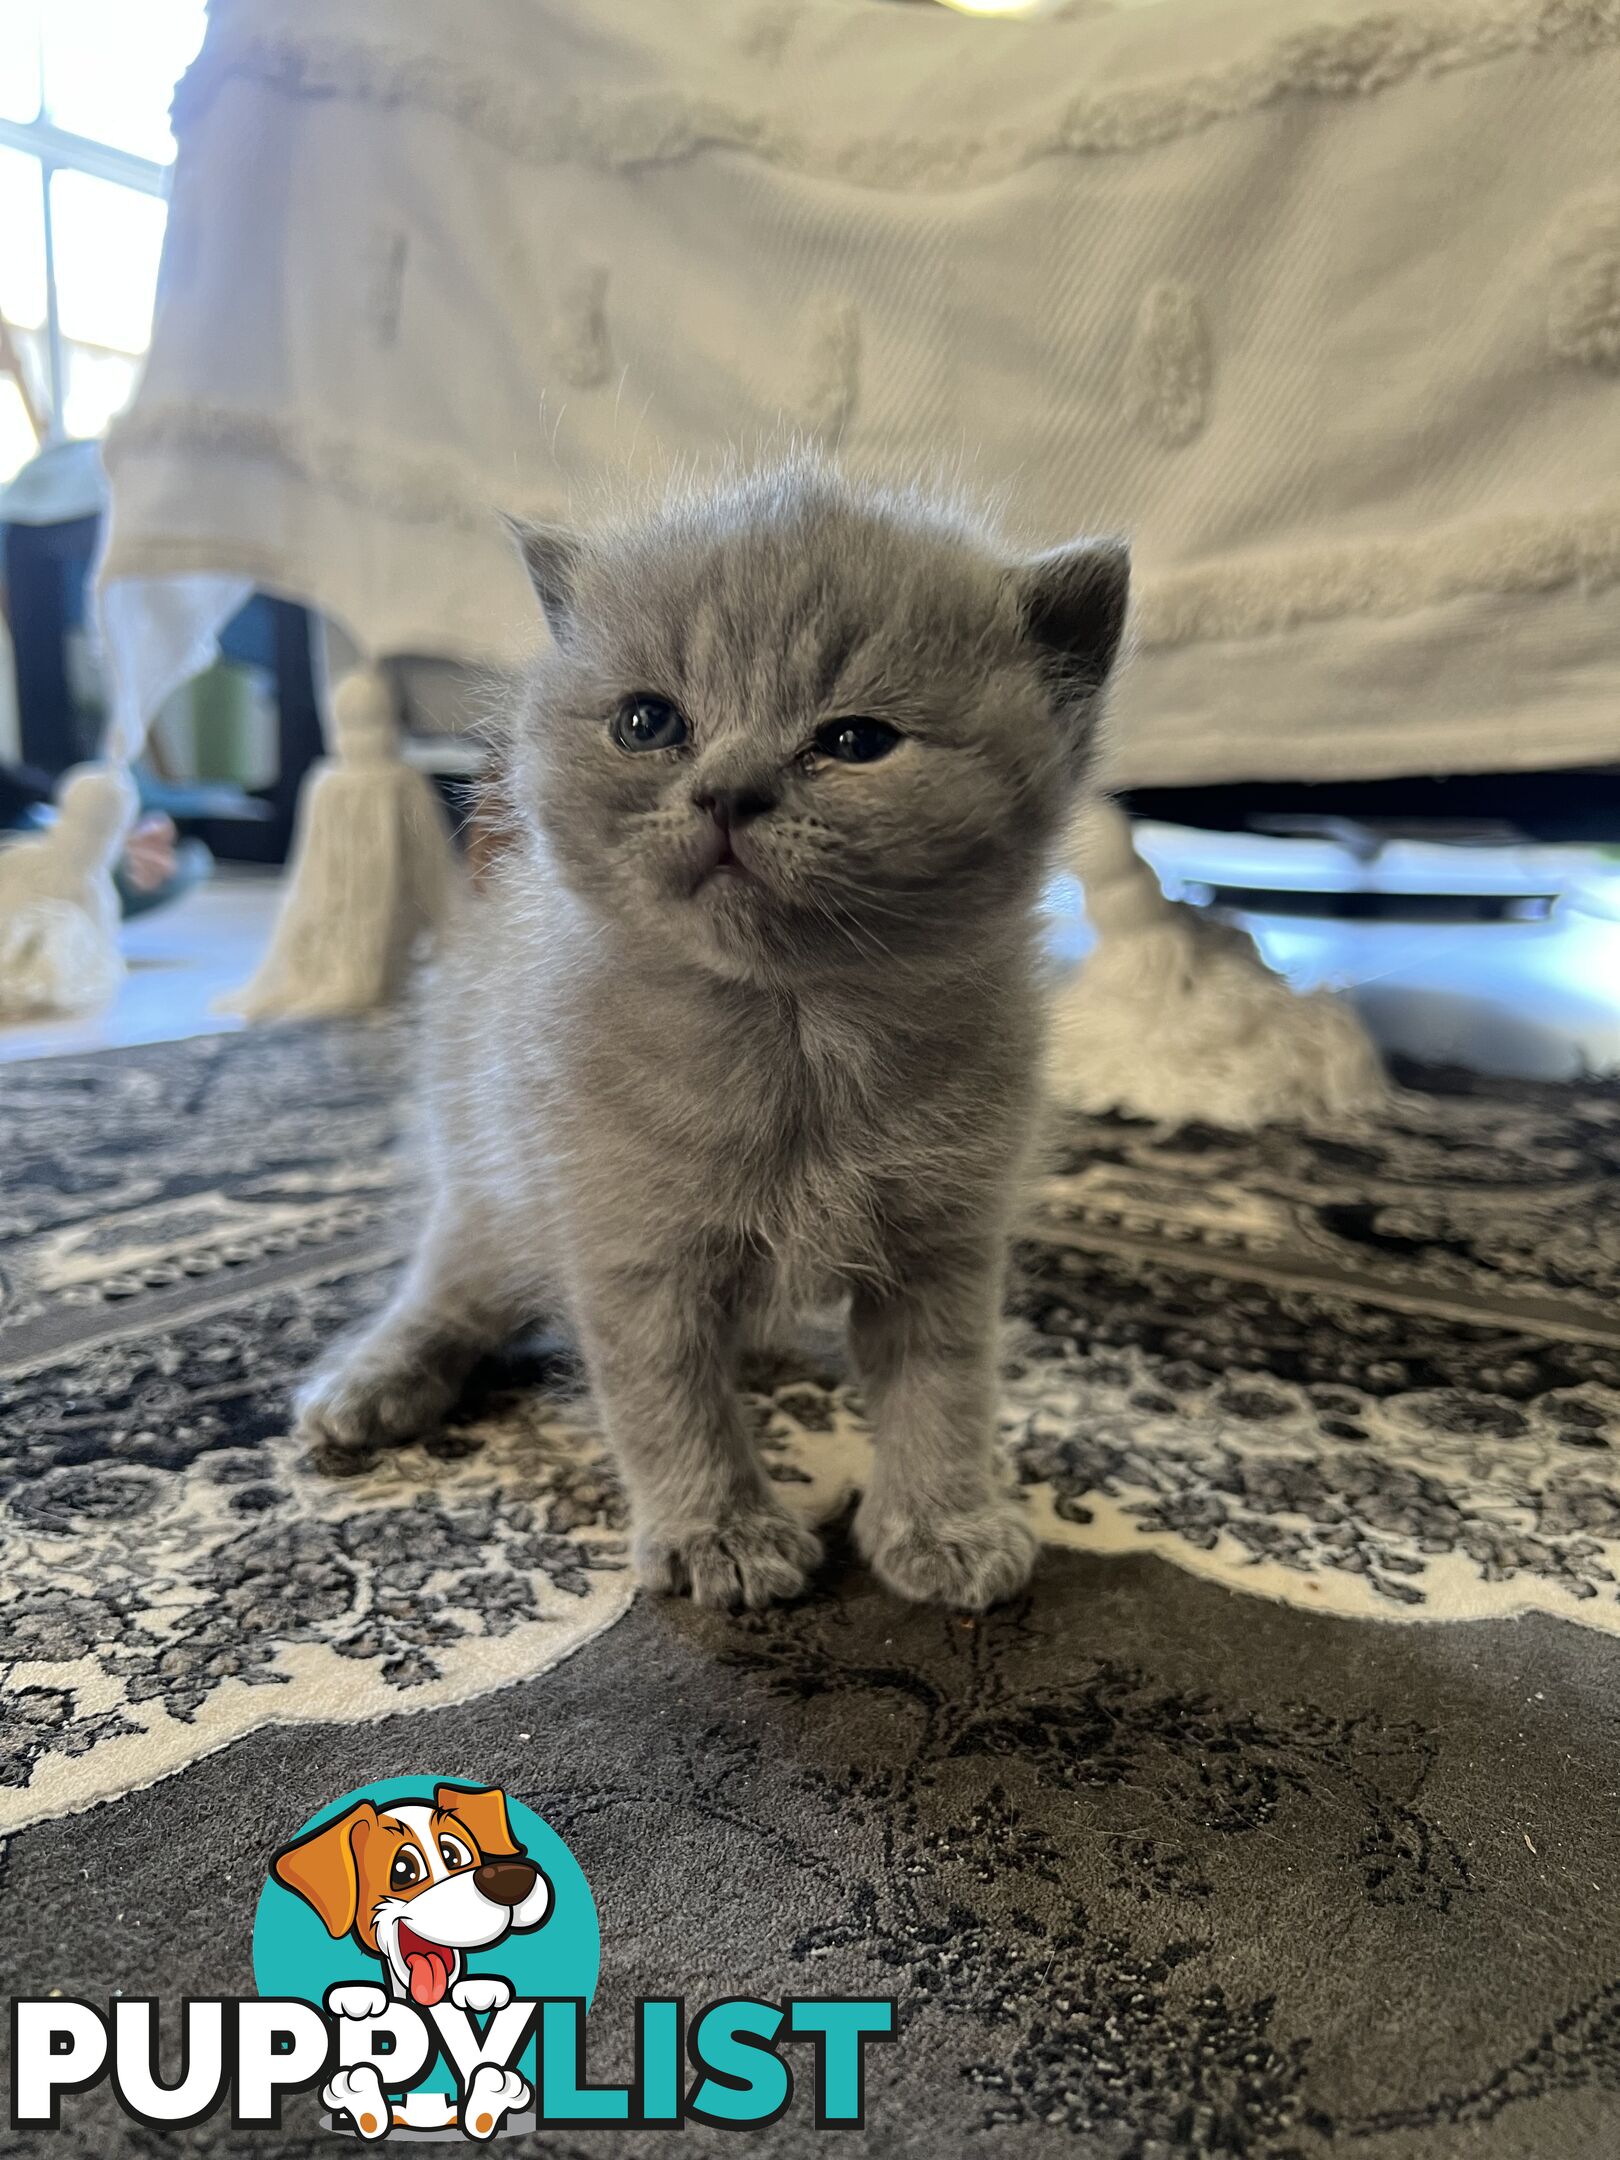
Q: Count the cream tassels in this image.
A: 3